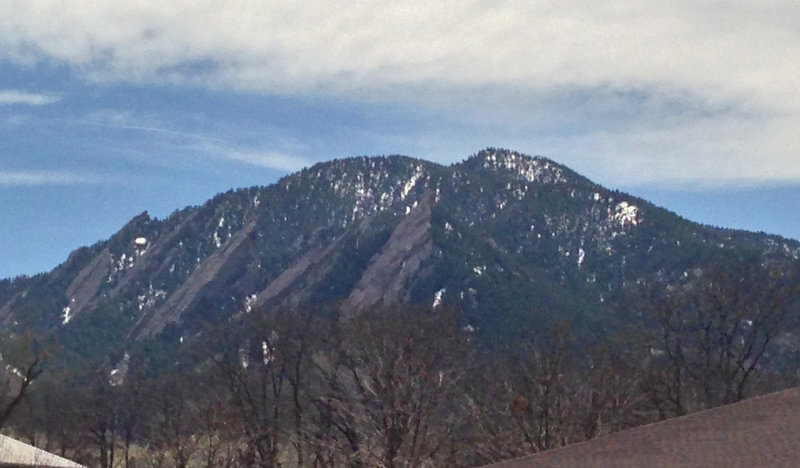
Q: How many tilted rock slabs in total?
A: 5